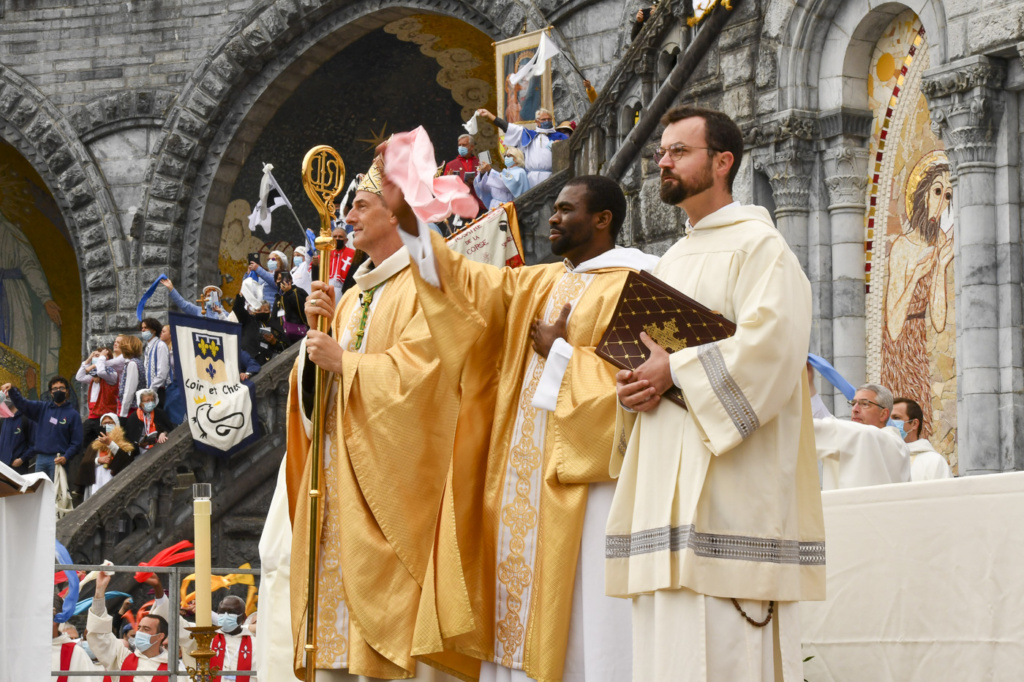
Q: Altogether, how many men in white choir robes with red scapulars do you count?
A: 3